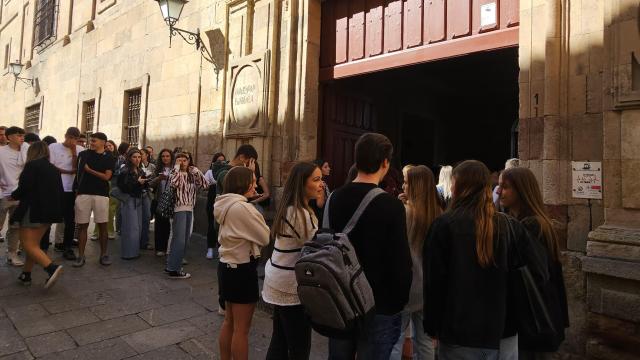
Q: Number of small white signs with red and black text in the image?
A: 1